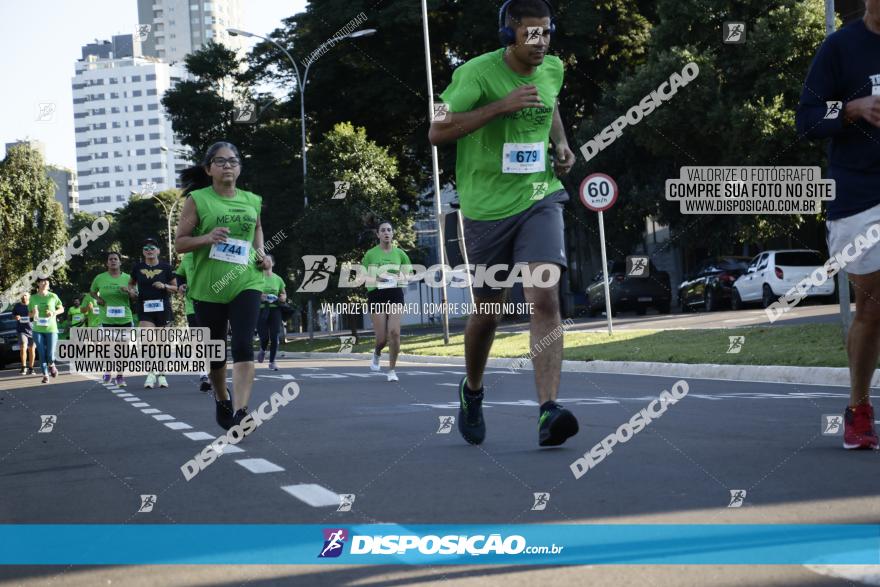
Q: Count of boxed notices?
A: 2